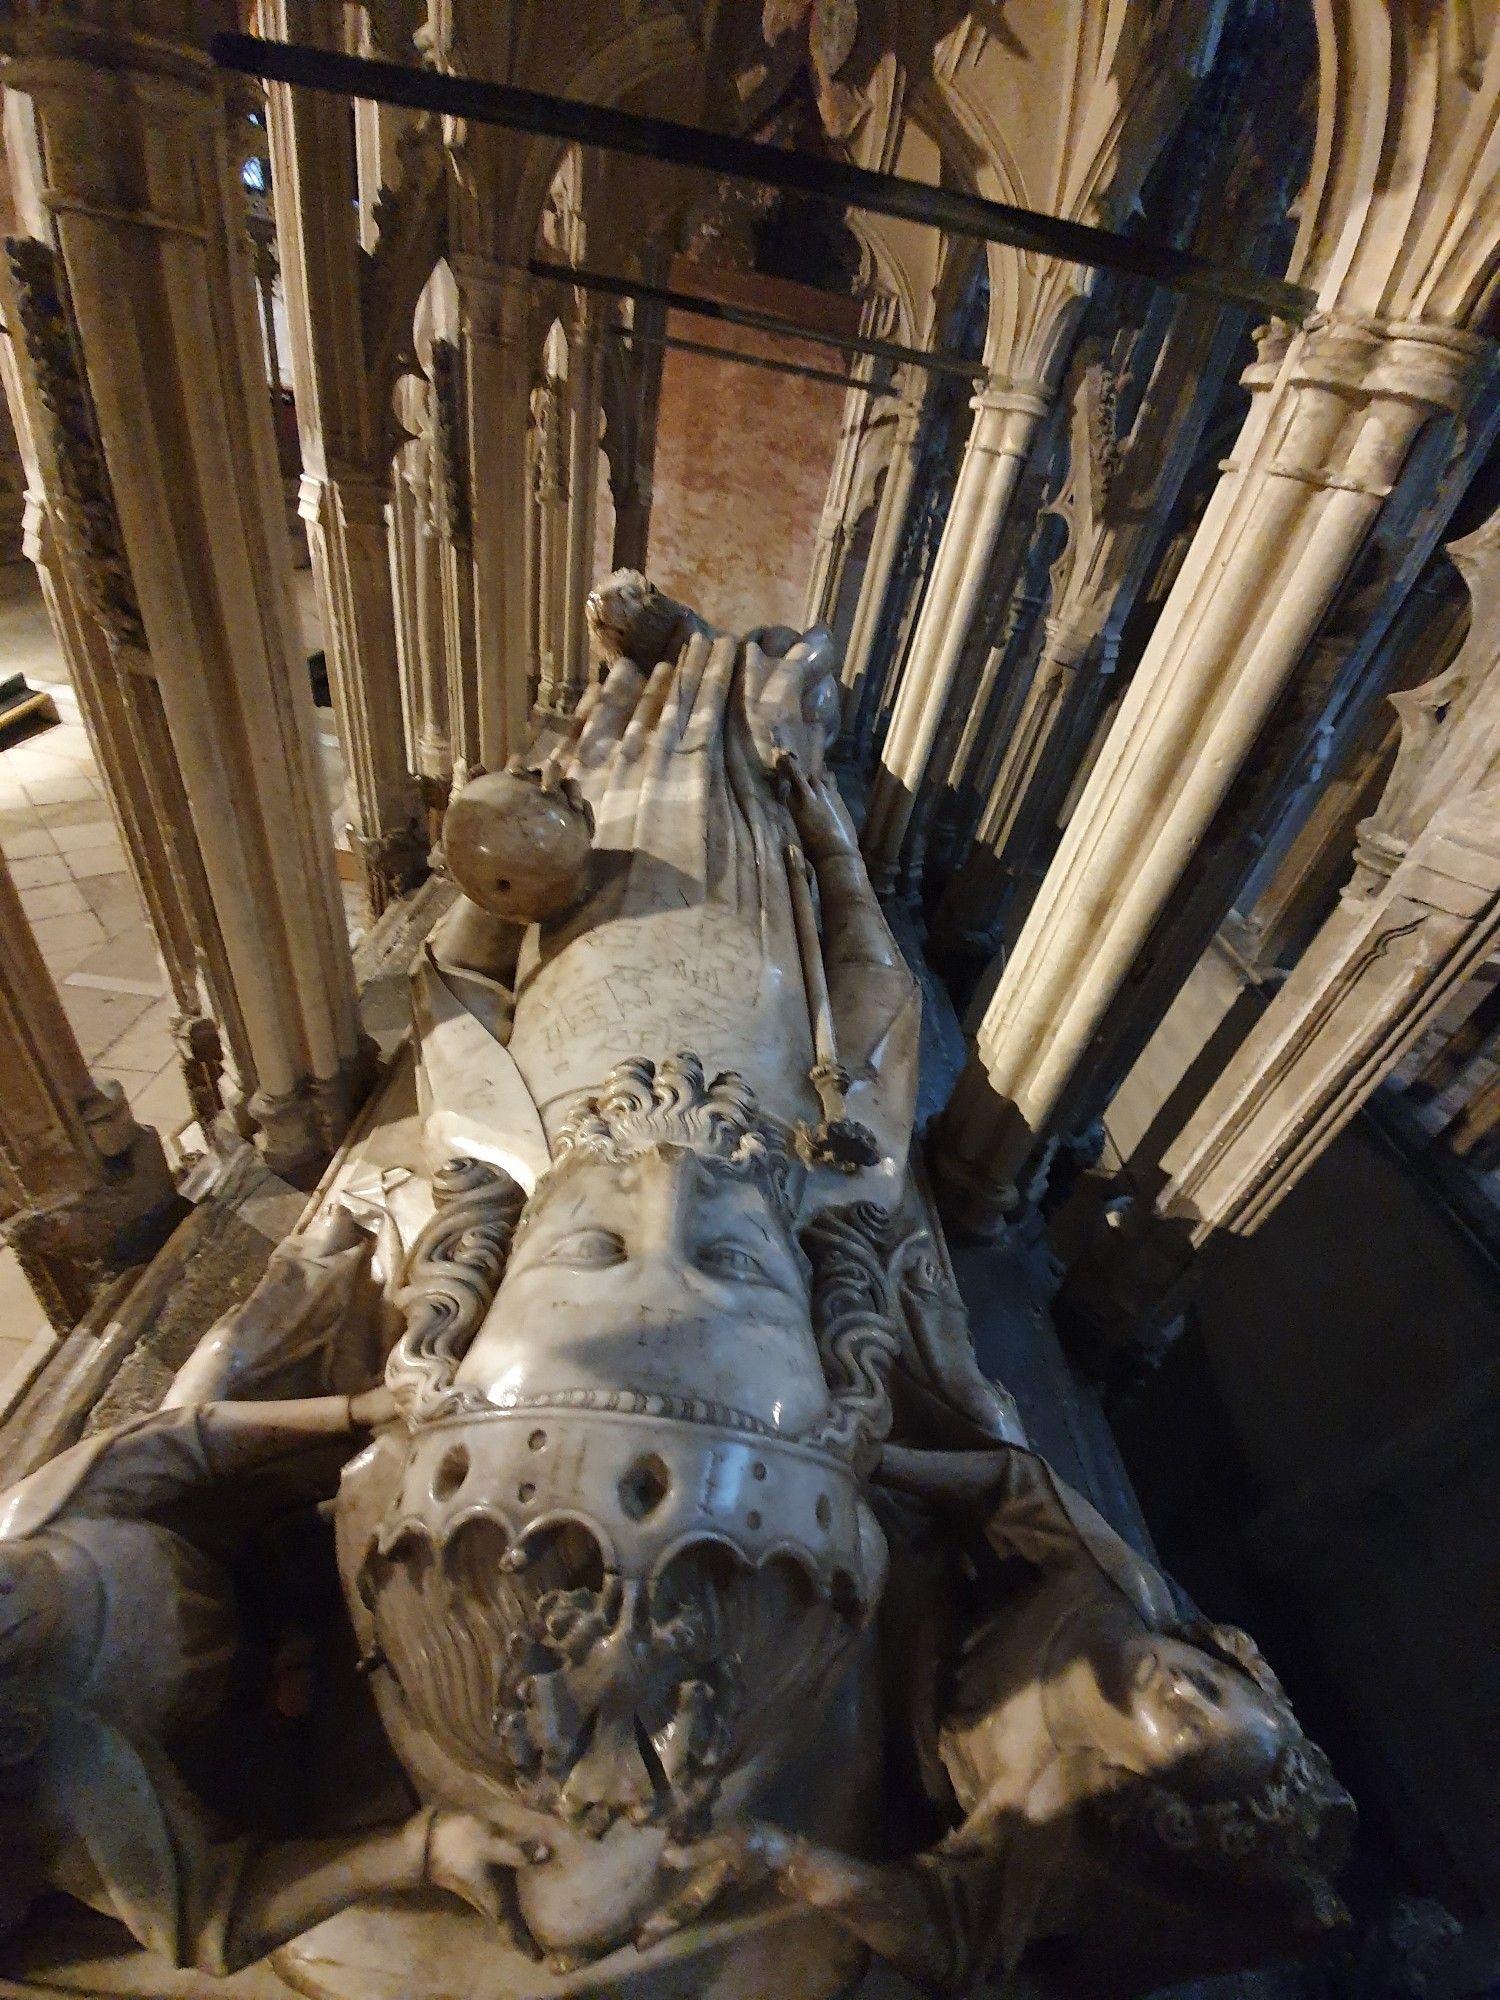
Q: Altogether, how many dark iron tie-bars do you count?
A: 3